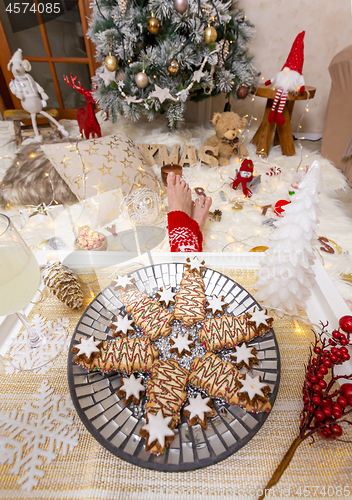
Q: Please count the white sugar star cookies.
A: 13